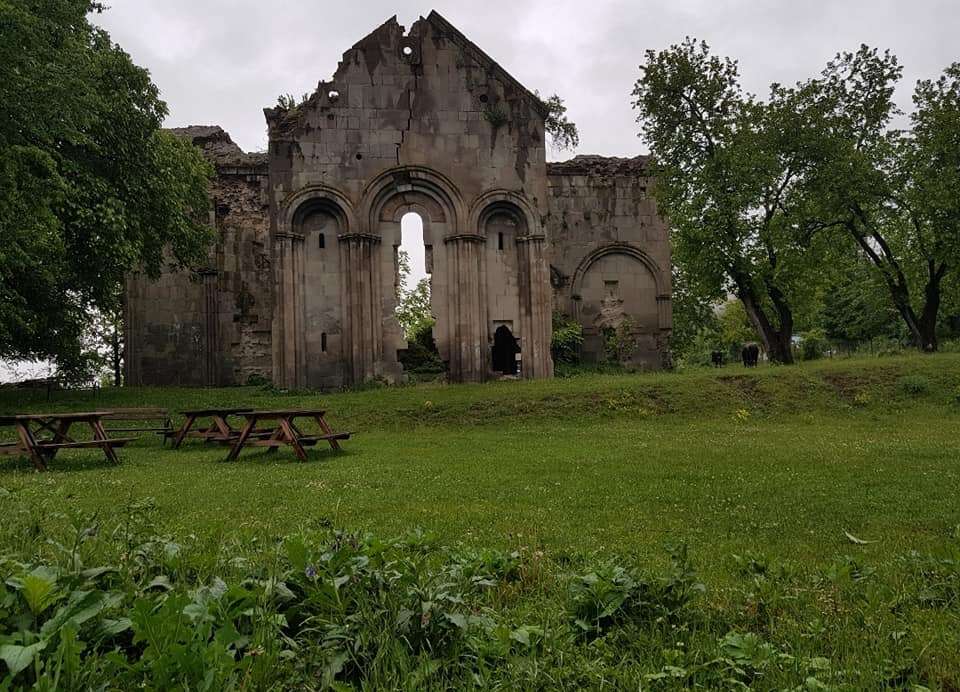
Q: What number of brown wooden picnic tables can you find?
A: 3